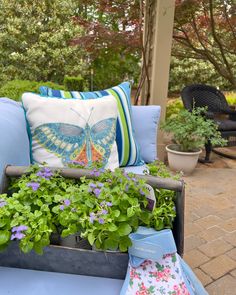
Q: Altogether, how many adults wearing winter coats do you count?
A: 0